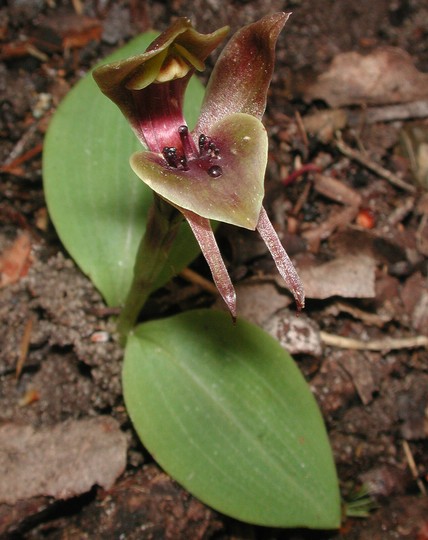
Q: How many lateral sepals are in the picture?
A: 2